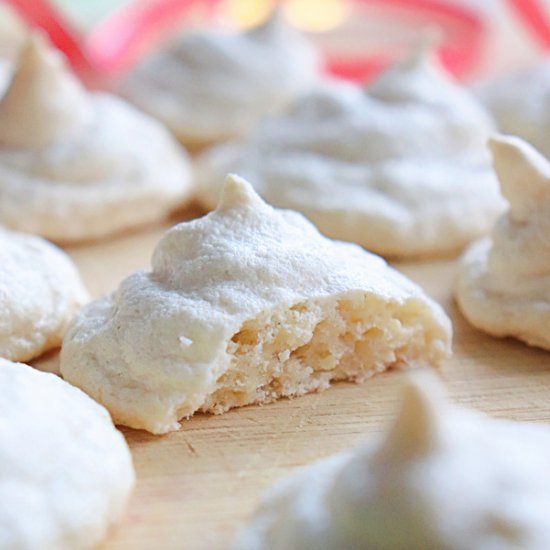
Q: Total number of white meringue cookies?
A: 9